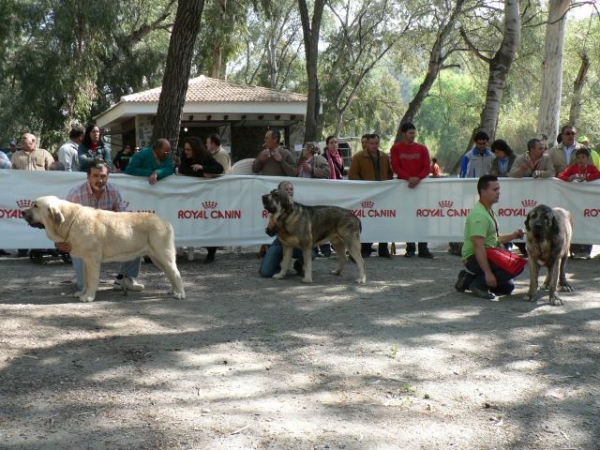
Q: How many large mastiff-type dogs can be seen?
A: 3